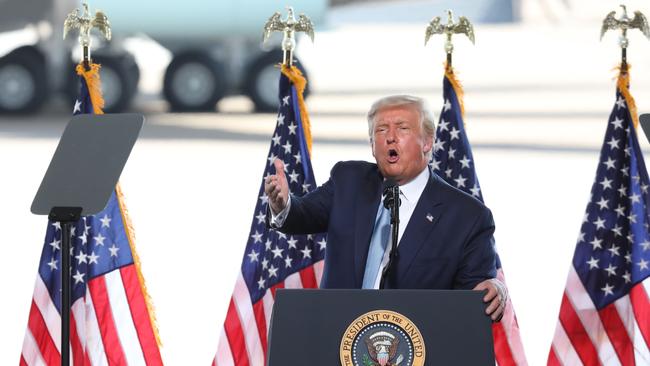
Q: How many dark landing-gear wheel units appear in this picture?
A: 4